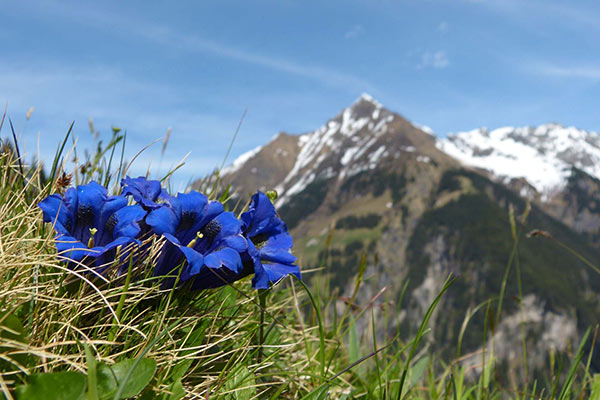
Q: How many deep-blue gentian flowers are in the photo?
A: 4